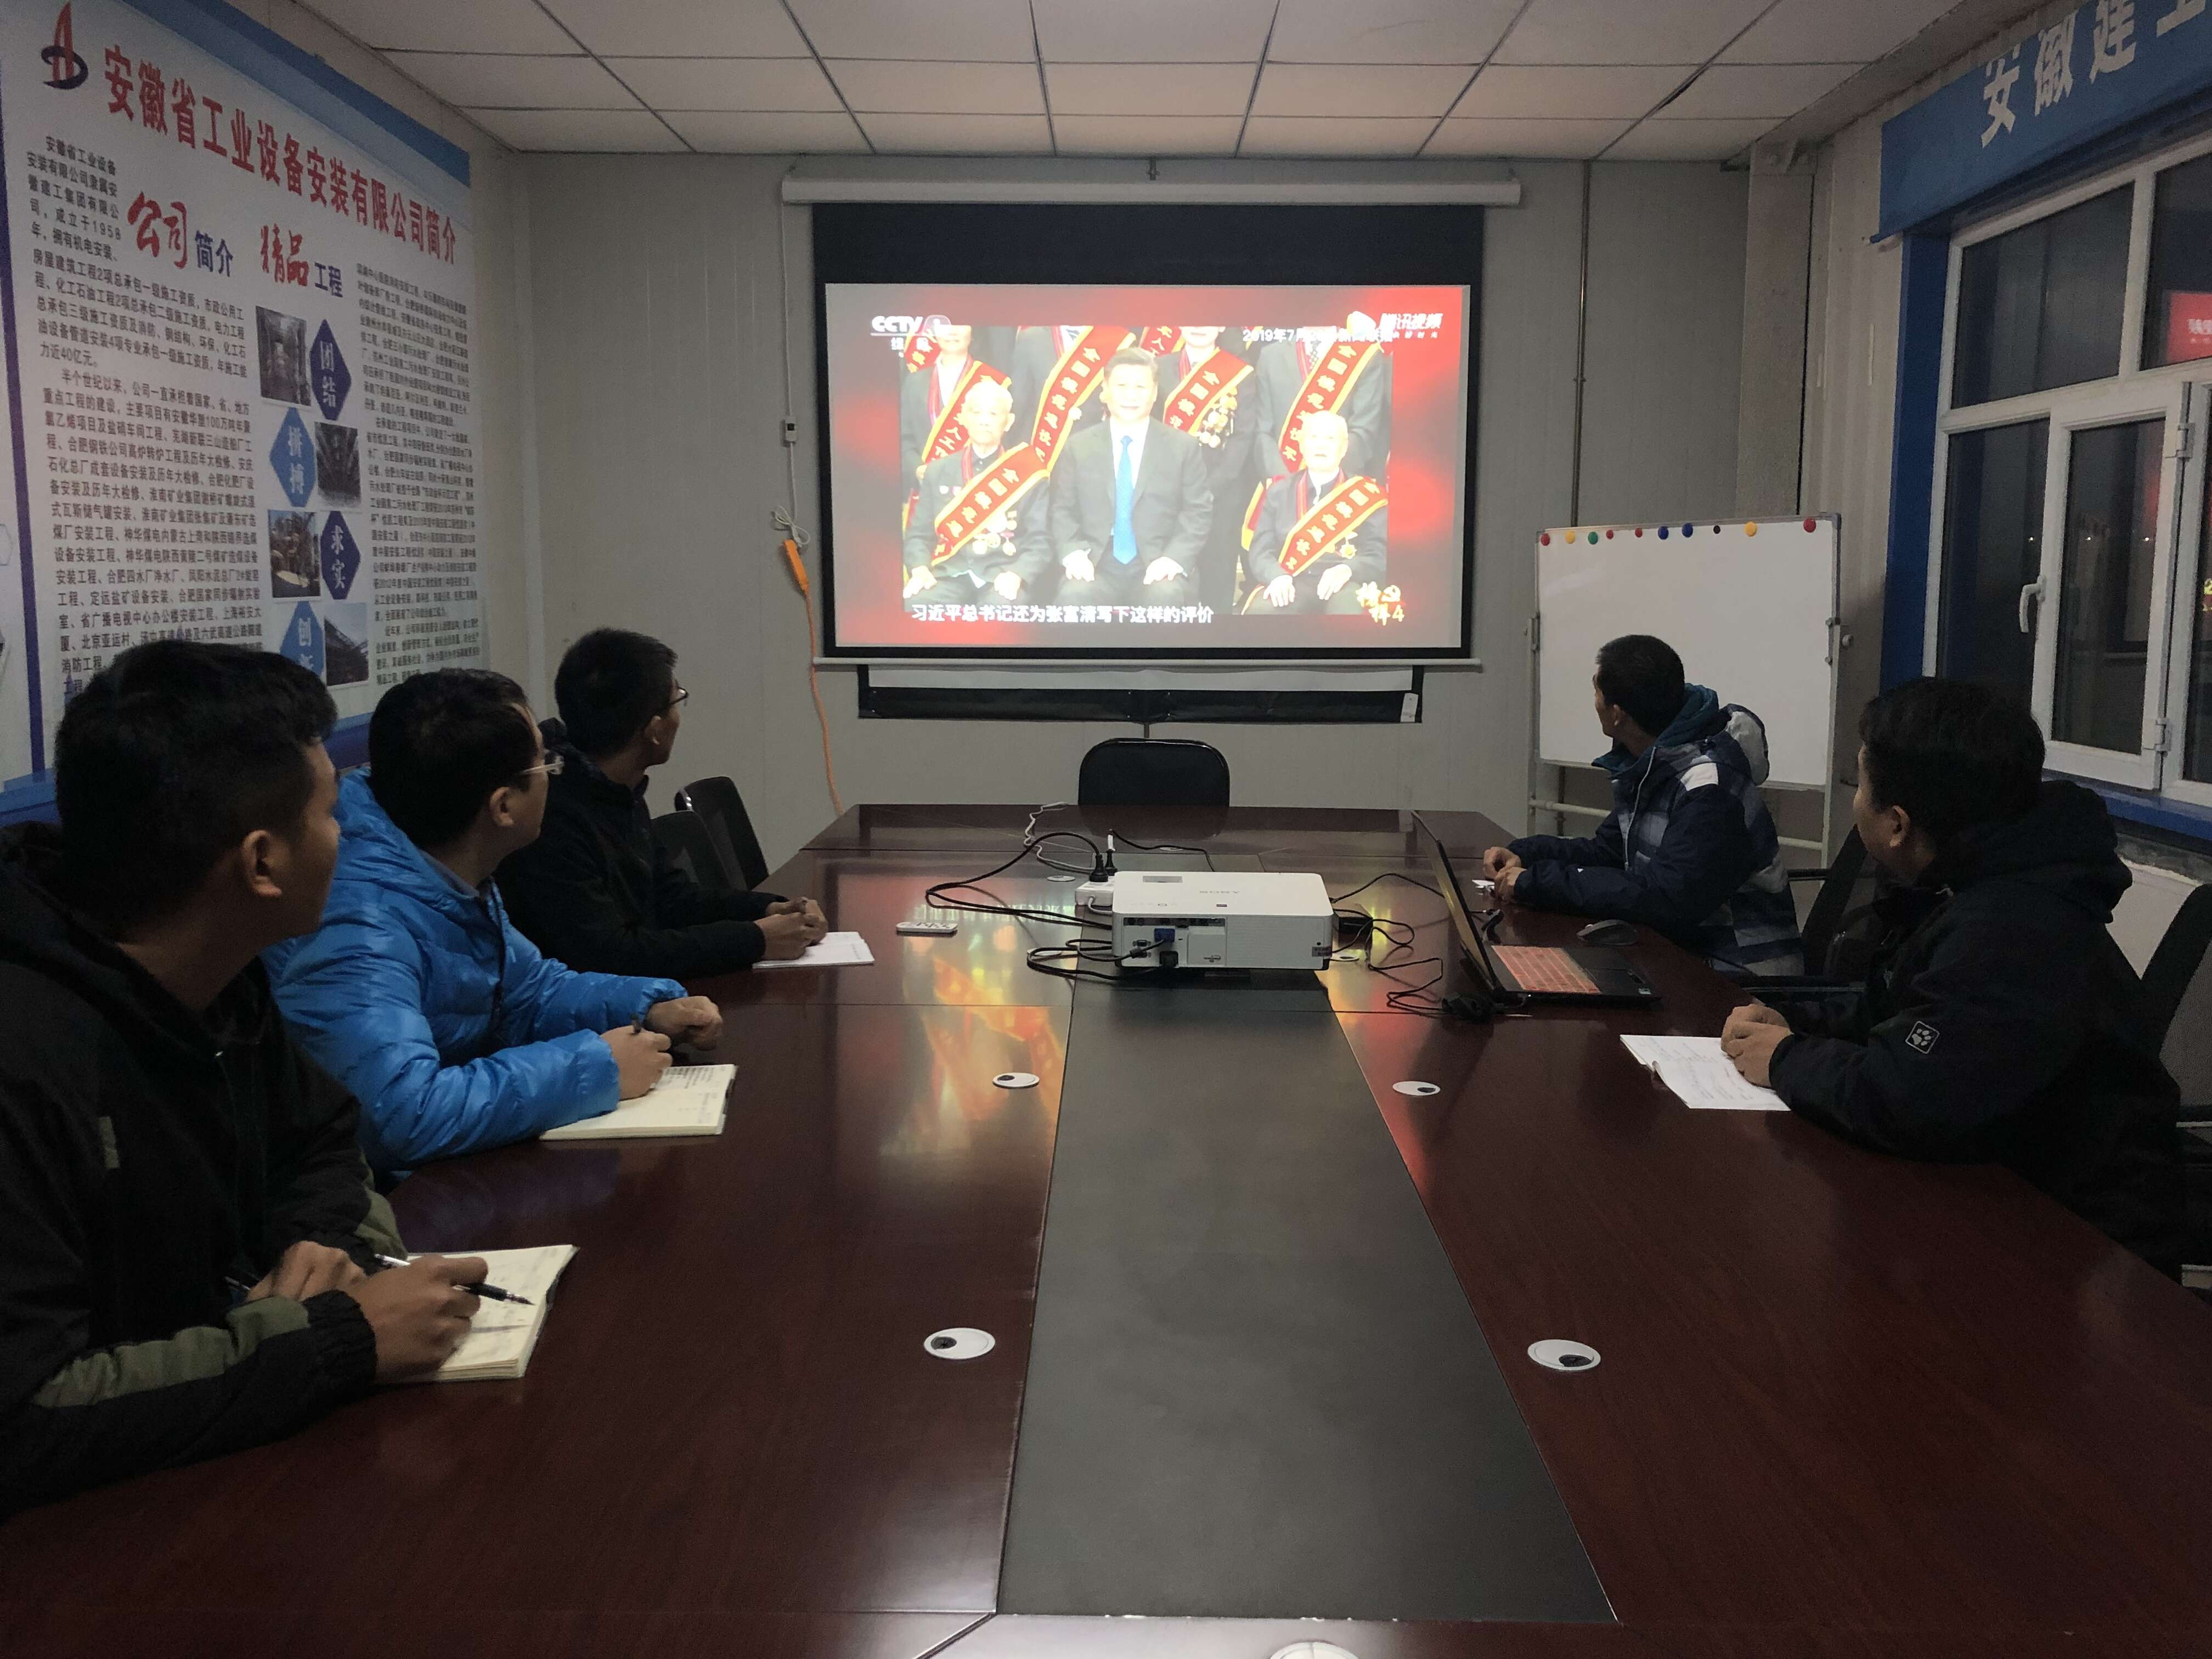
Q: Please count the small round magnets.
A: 10